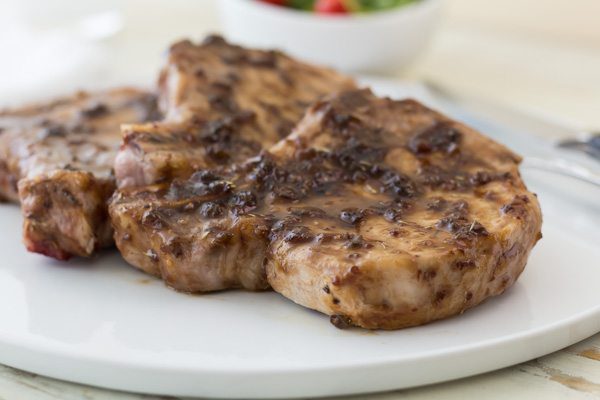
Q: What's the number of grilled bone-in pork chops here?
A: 3